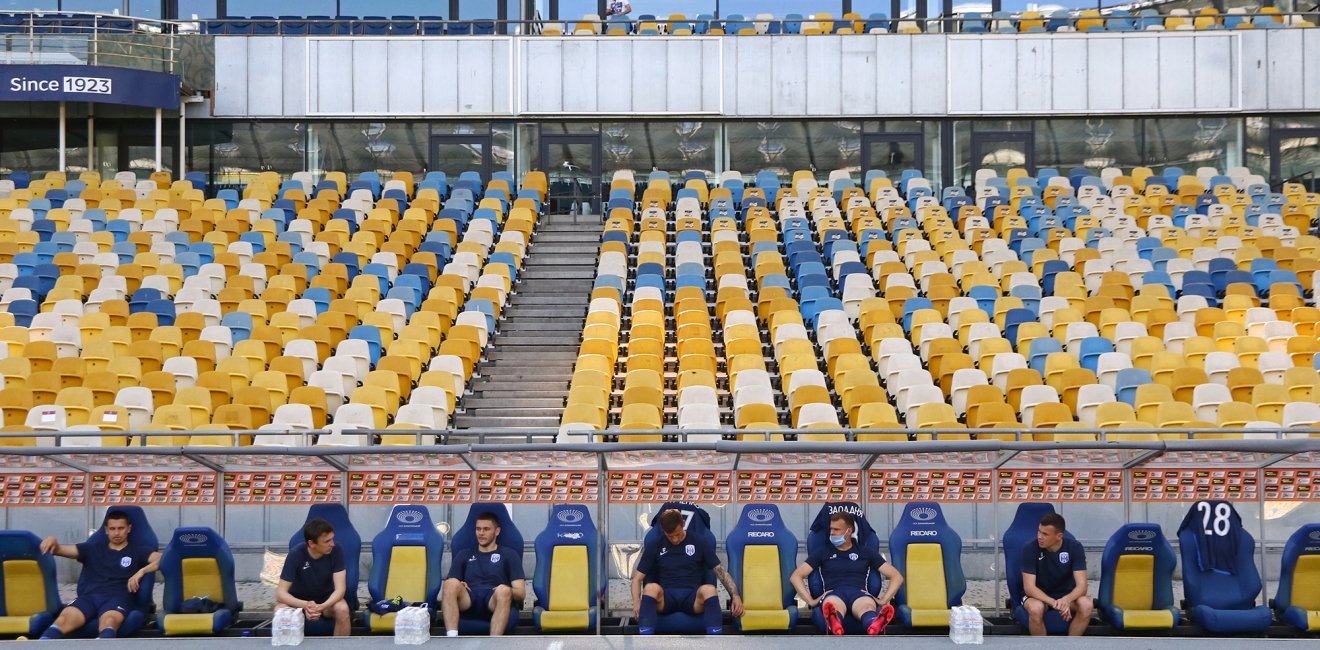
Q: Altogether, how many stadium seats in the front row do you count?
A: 15